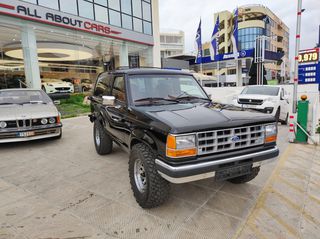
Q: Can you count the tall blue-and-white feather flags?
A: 3